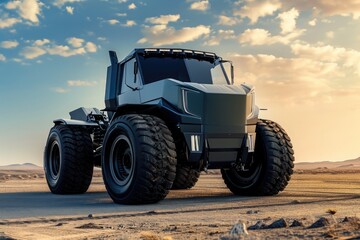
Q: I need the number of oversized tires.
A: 4